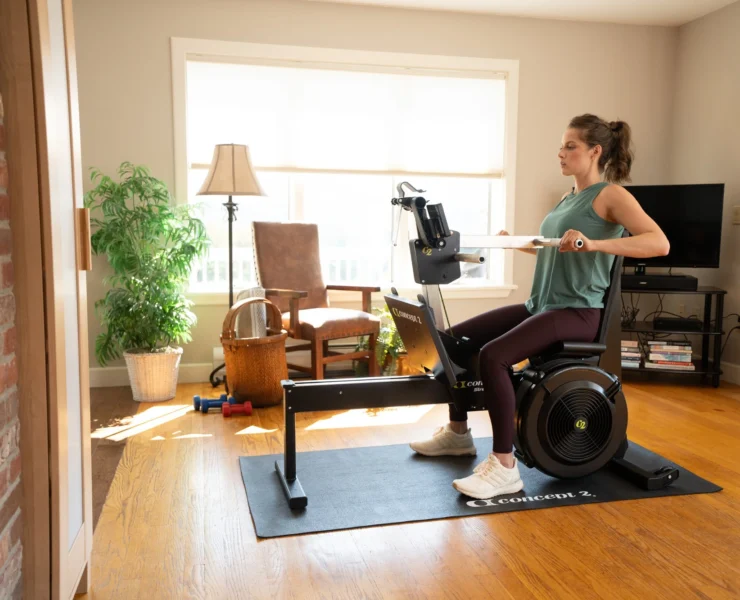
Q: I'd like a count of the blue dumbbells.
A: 2